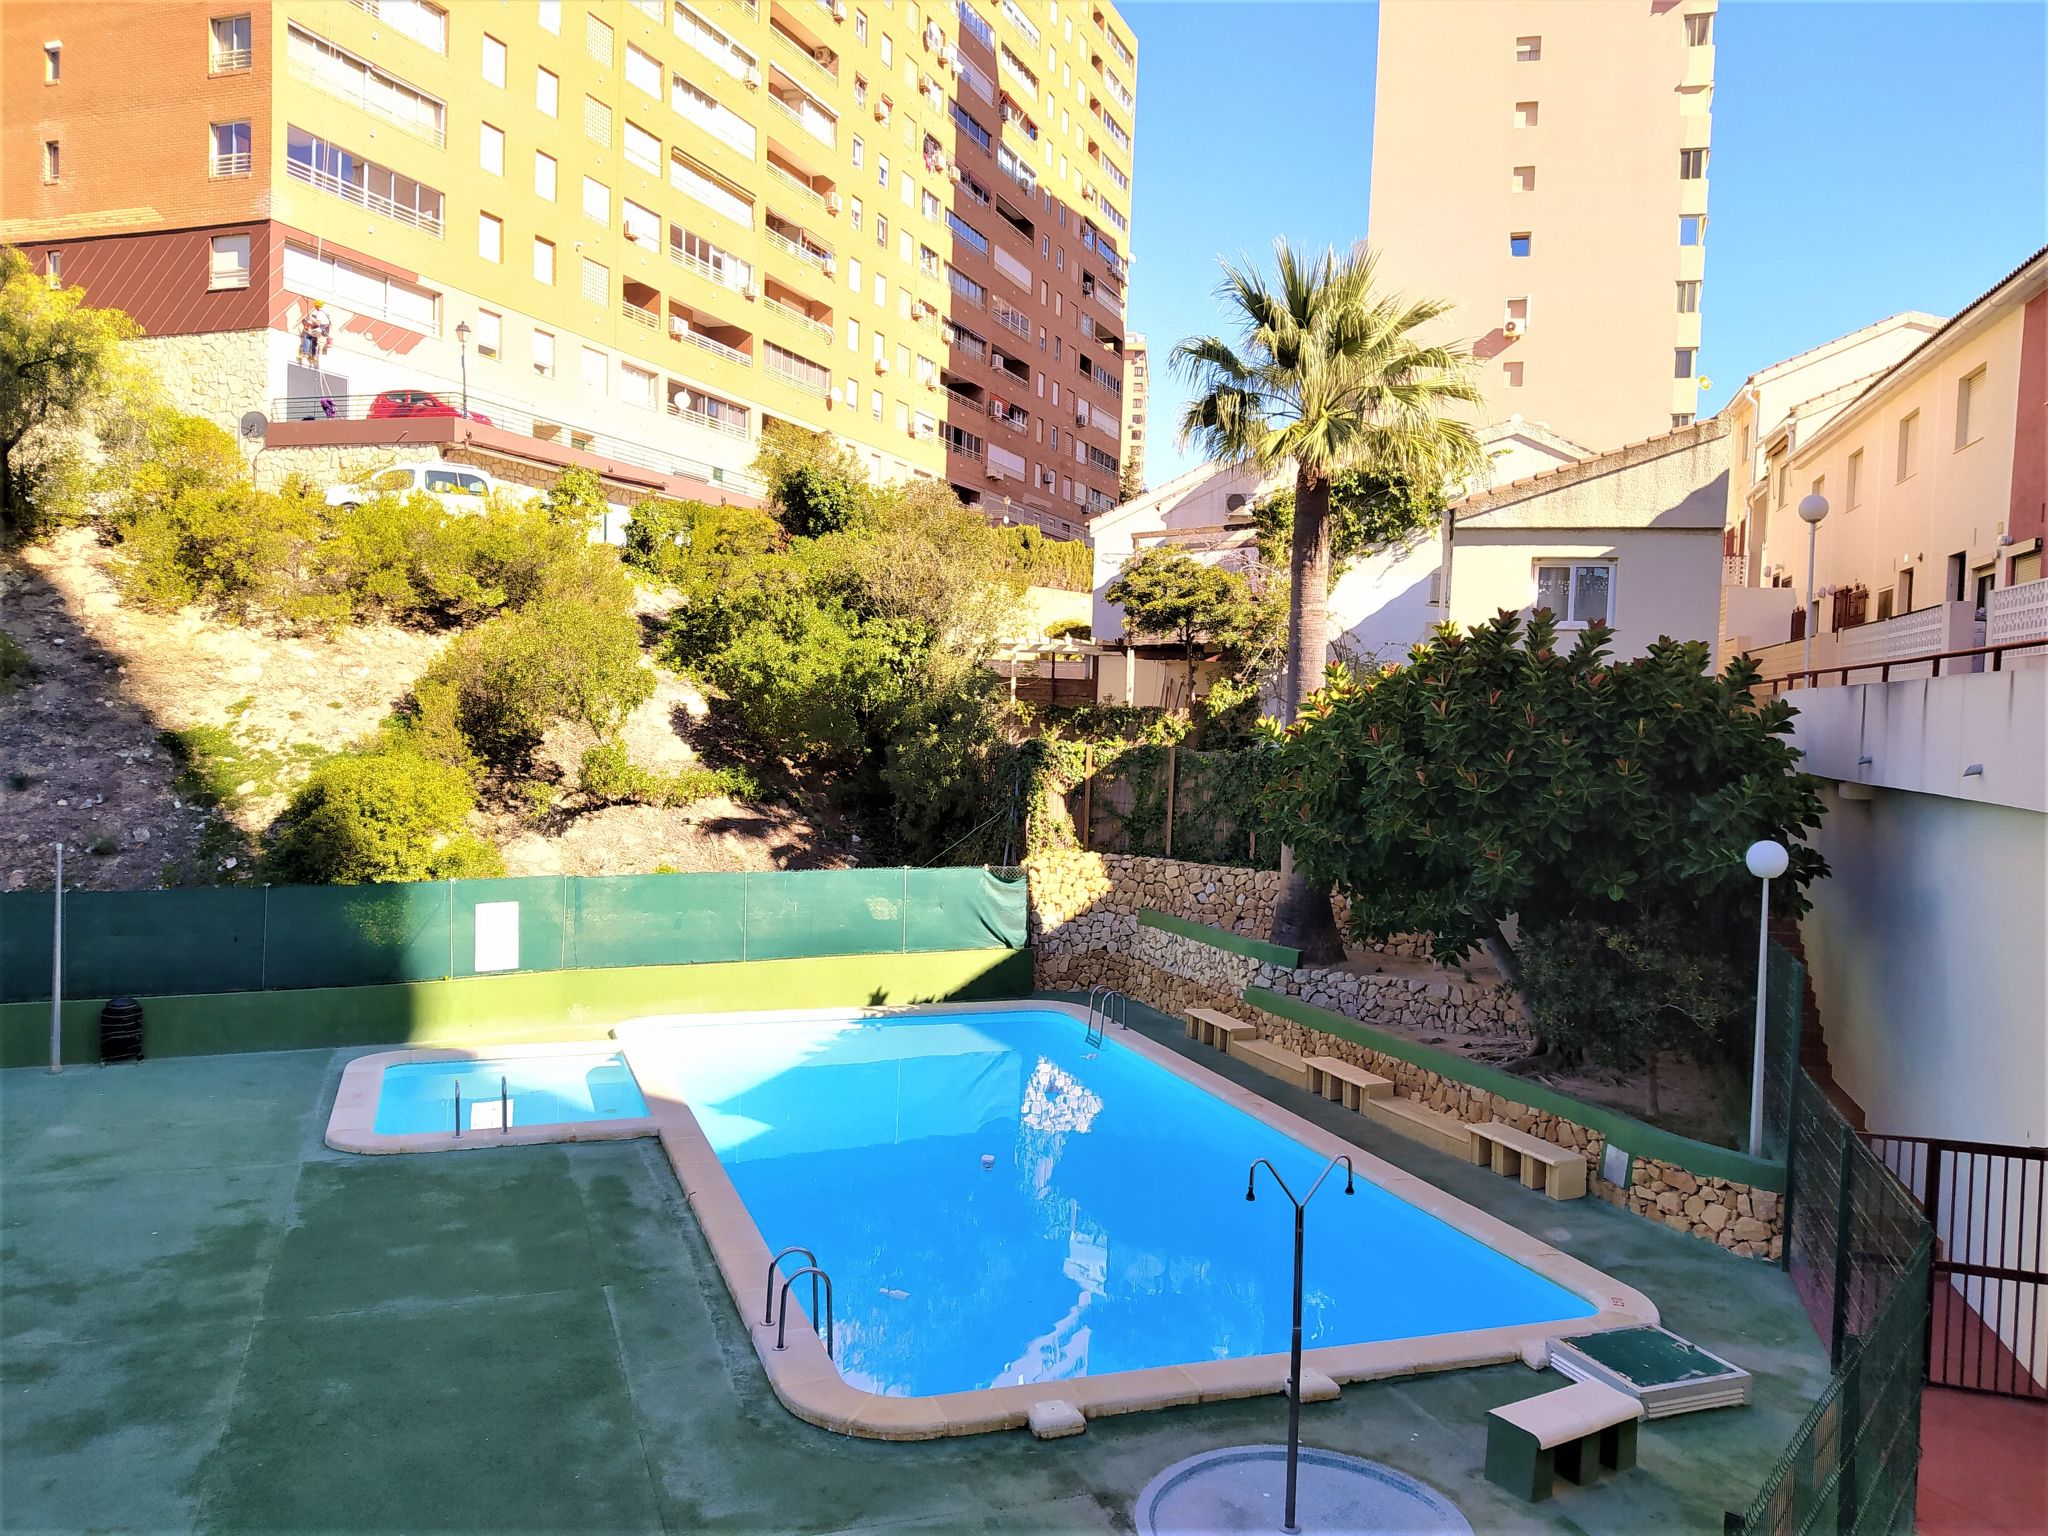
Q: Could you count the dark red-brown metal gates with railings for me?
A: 1